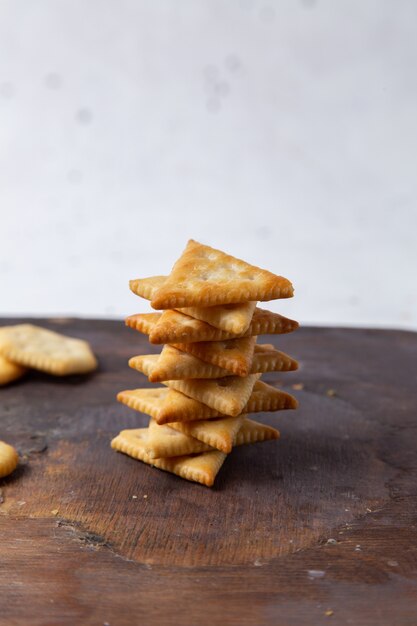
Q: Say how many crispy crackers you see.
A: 13